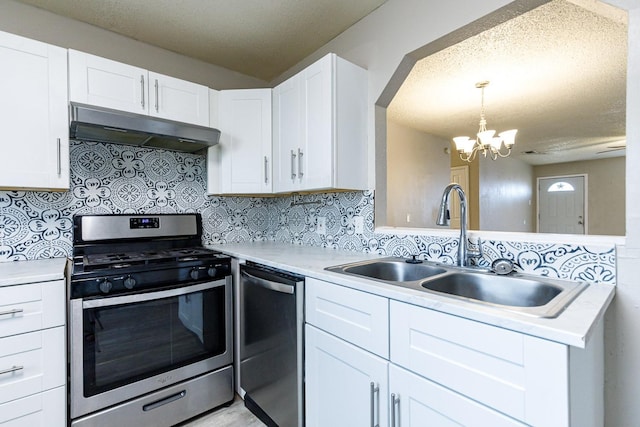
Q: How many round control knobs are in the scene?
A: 4